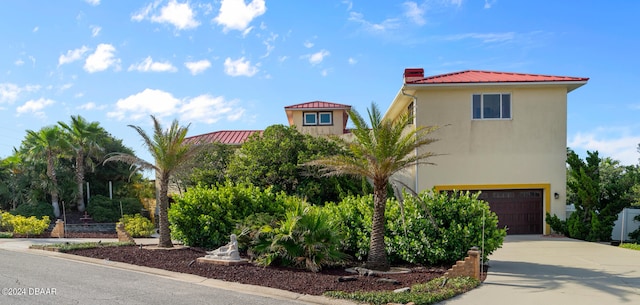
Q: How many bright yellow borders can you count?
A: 1